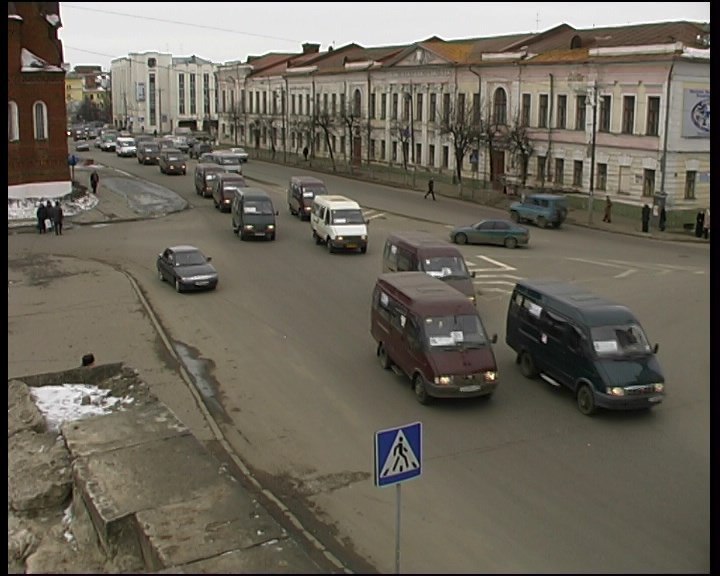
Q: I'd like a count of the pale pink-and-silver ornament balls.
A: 0